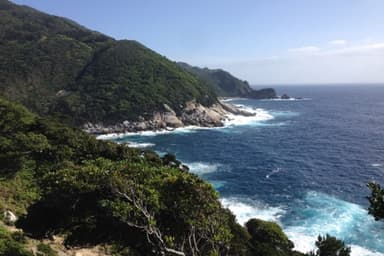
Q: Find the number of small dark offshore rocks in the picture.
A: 2